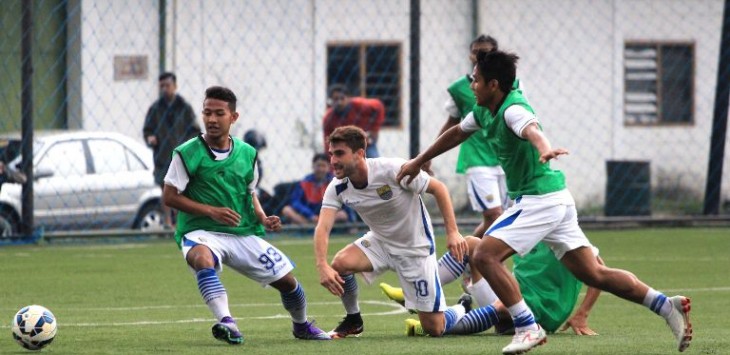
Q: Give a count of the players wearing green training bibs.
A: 4